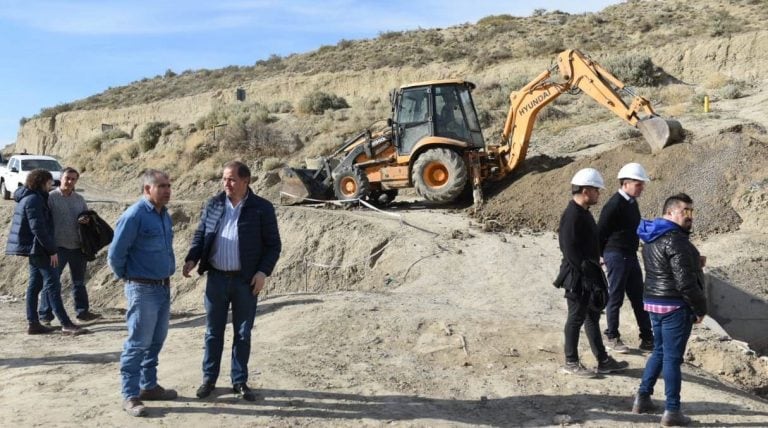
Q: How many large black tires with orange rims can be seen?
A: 2